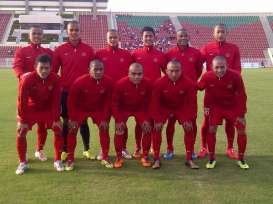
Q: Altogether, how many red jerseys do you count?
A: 11